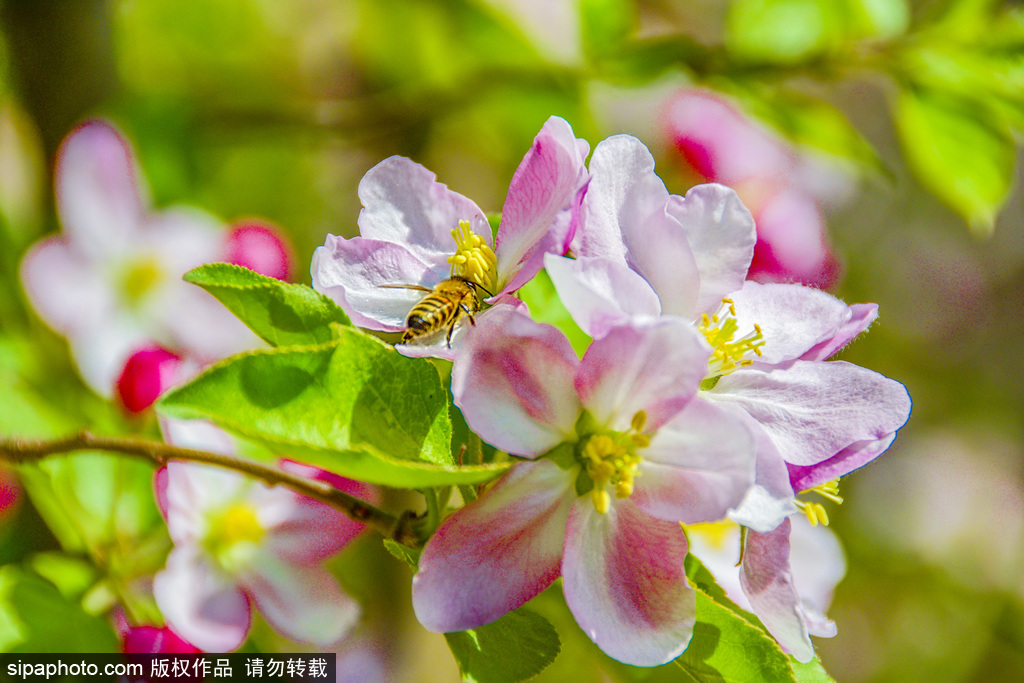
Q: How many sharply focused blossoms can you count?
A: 3